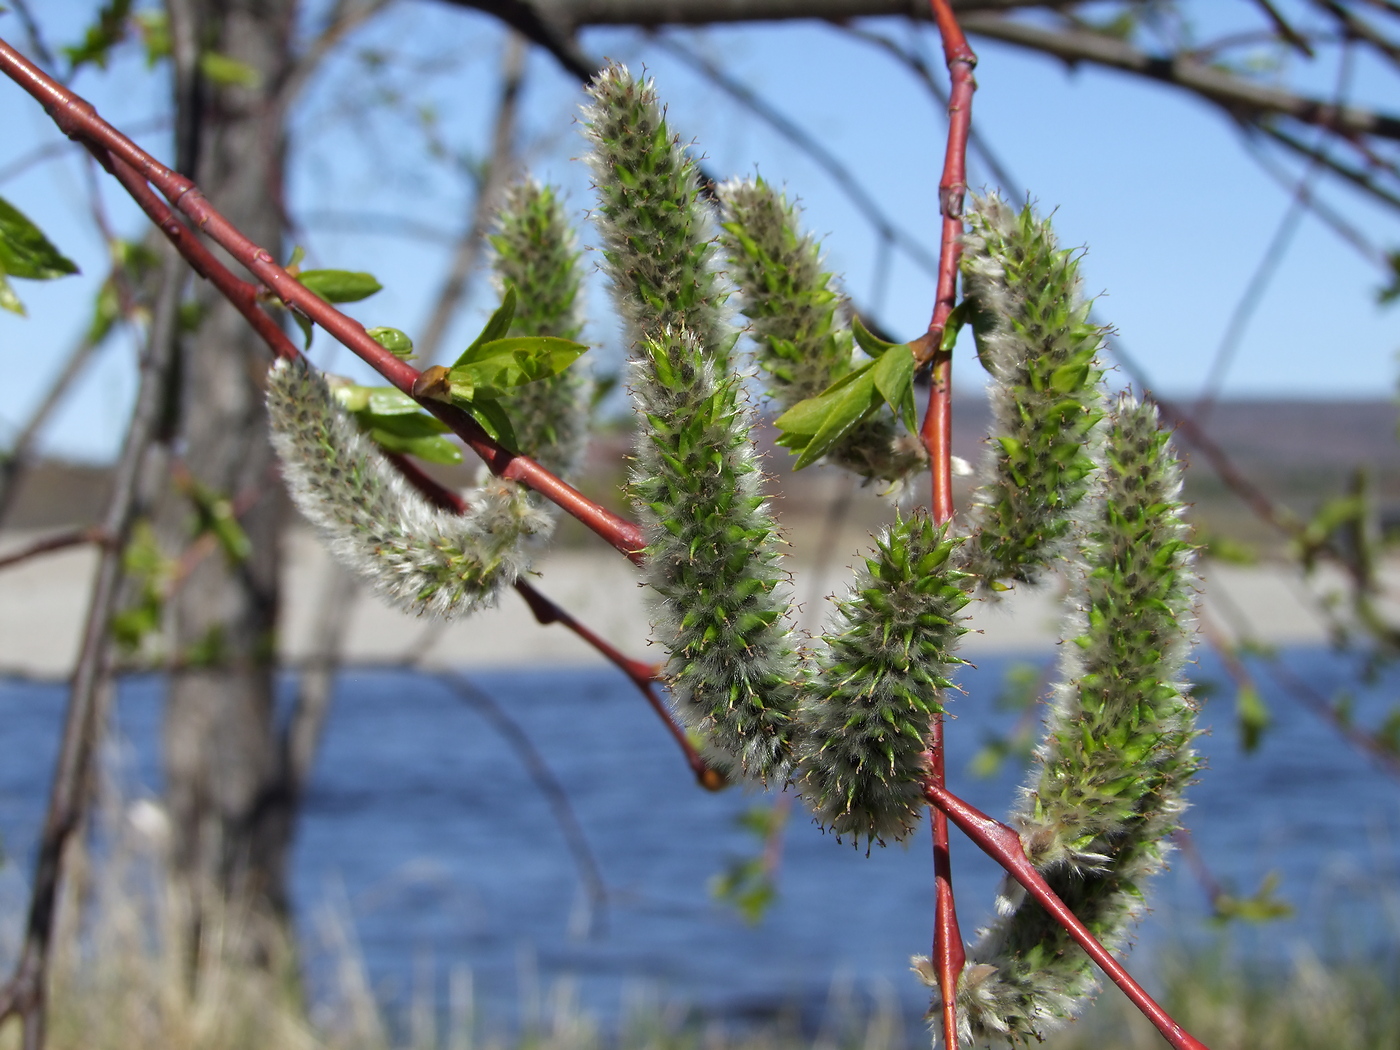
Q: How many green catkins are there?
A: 9